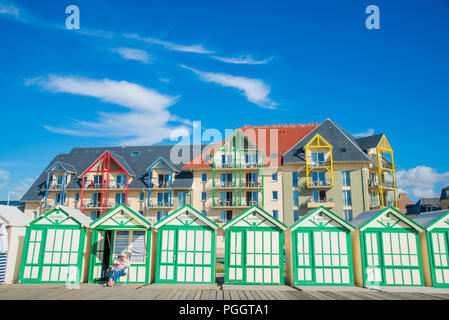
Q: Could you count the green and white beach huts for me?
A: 7